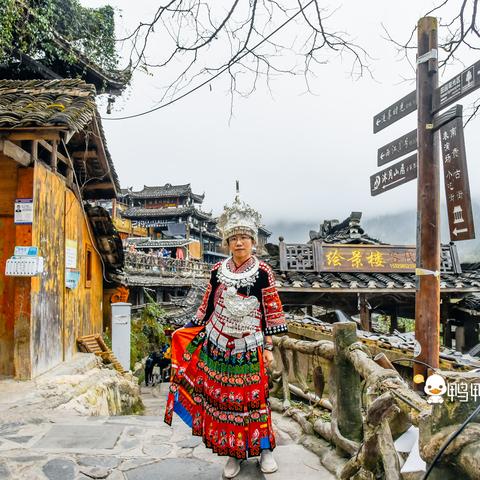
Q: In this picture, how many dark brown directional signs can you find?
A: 5